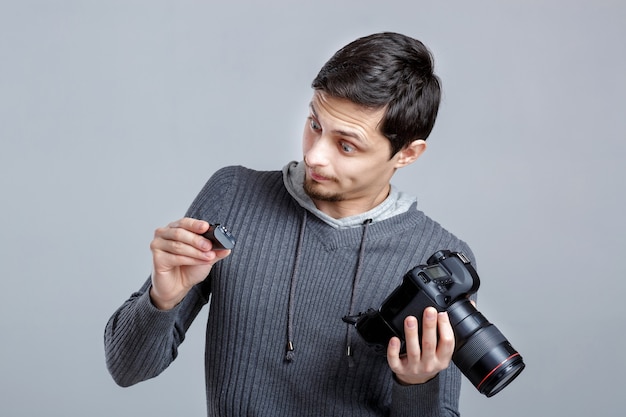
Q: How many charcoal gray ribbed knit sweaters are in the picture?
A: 1